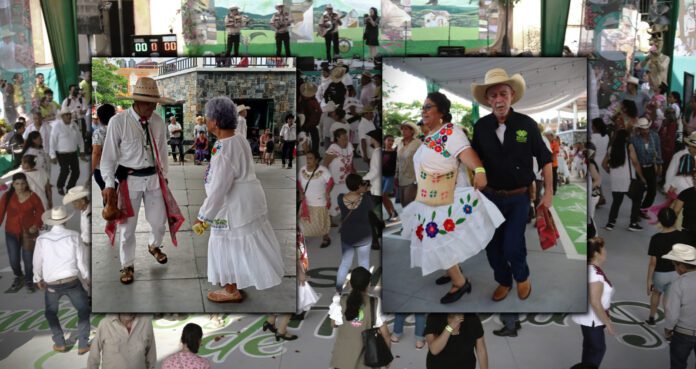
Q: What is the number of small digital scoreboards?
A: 1